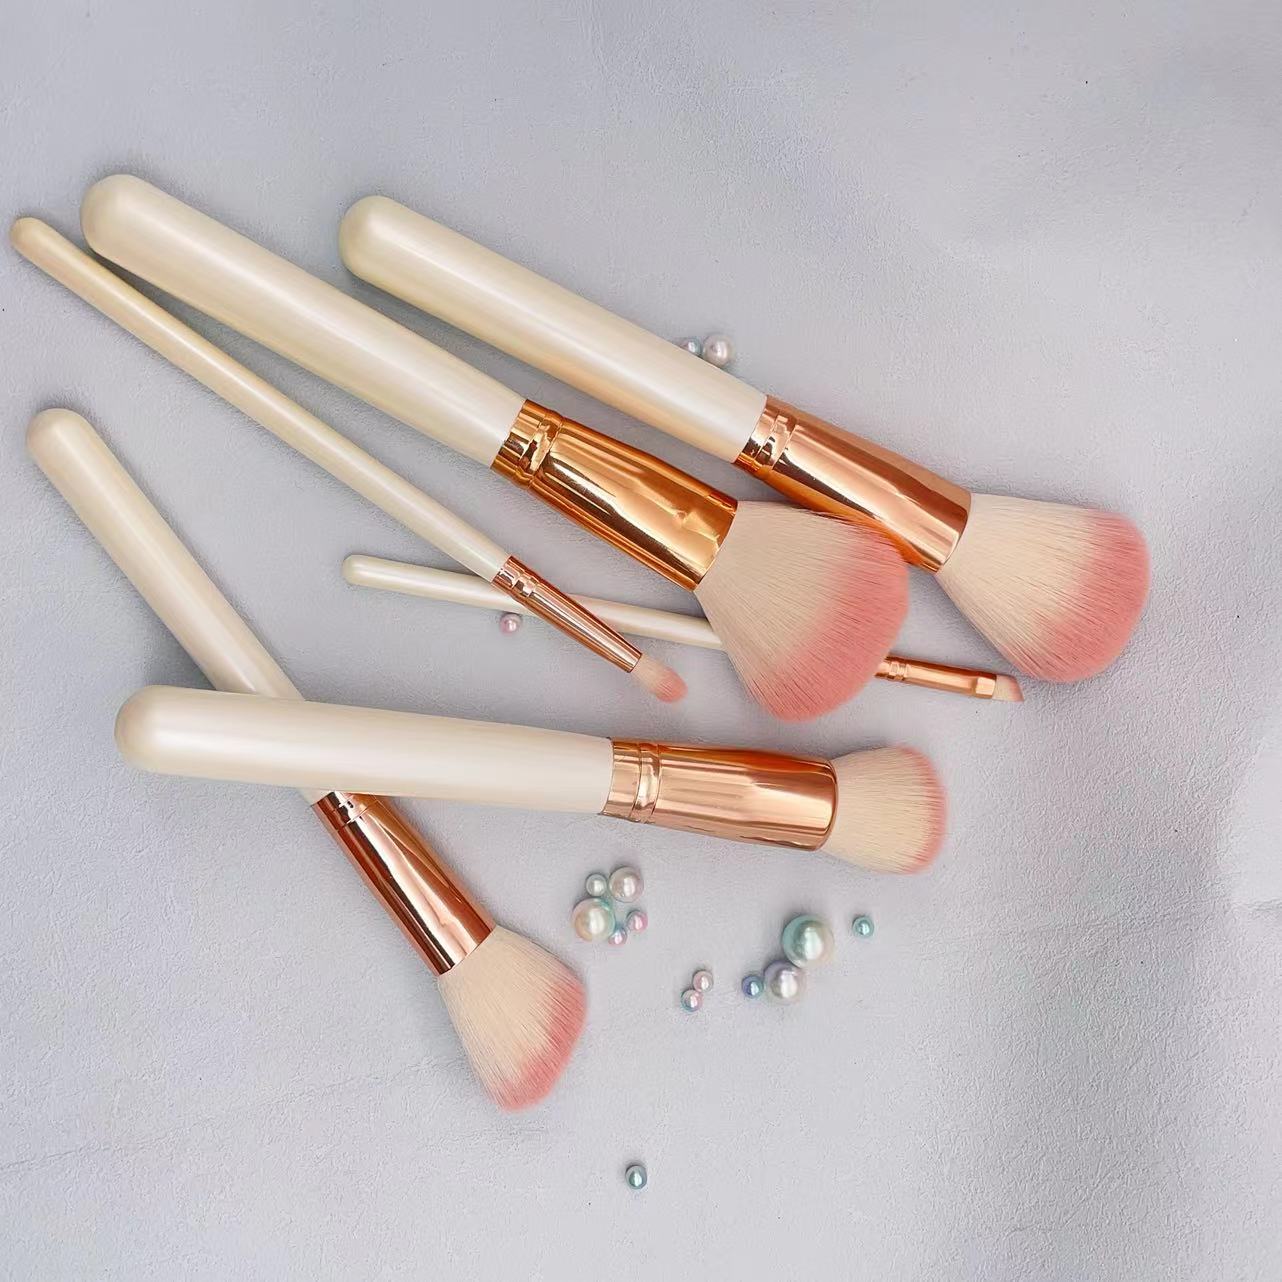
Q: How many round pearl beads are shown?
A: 15